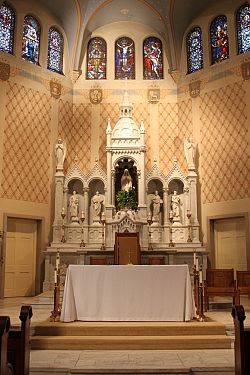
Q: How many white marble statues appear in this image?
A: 7